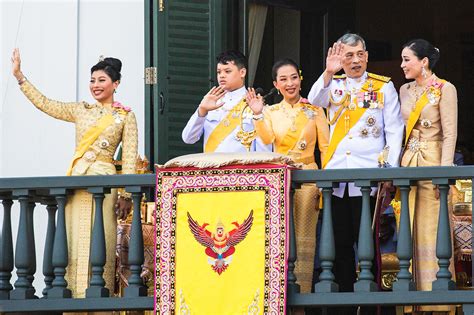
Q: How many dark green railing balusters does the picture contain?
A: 12